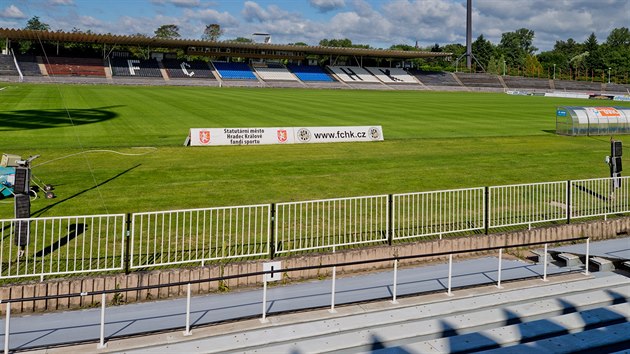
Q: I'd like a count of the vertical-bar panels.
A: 6